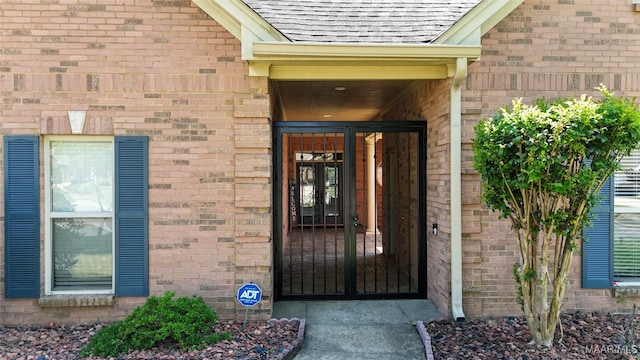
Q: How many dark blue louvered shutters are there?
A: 3